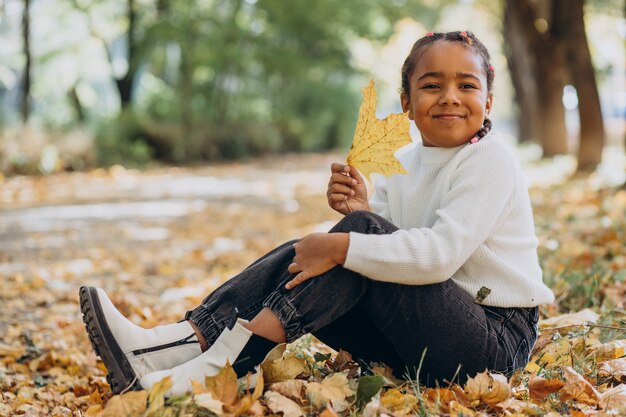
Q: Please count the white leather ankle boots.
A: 2